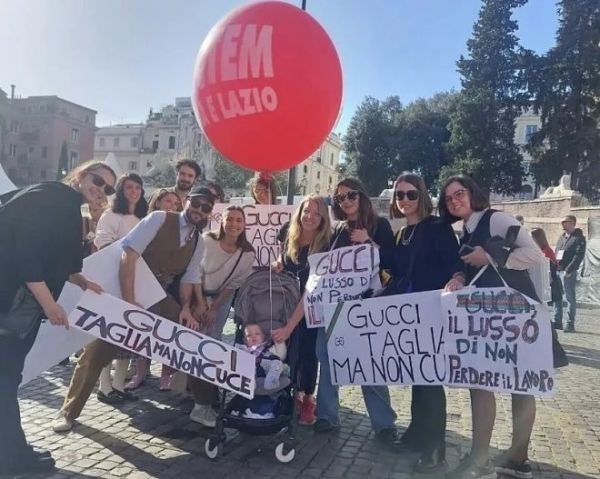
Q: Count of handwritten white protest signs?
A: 5